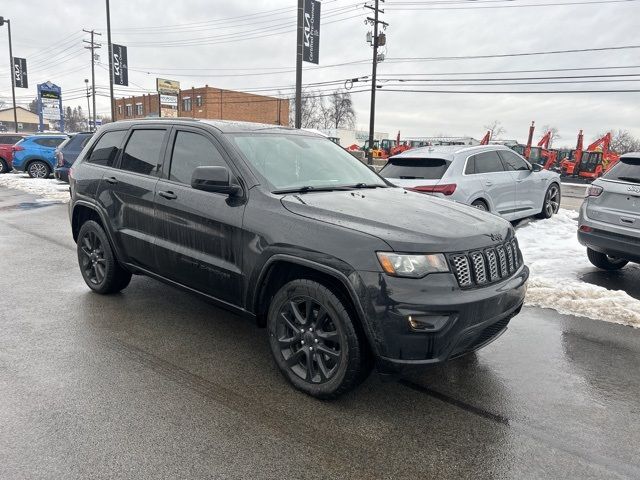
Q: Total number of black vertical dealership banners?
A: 3